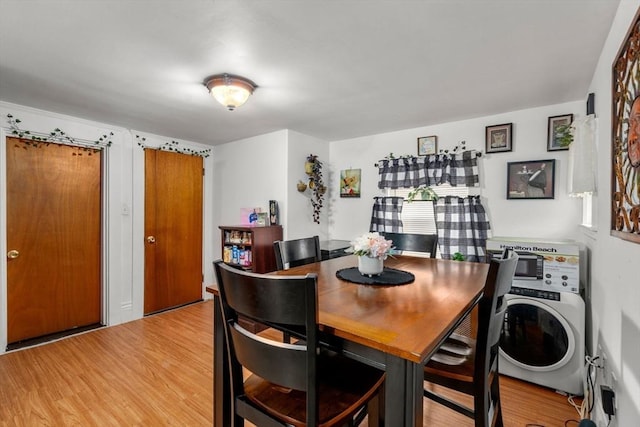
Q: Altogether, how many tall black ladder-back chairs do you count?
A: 4